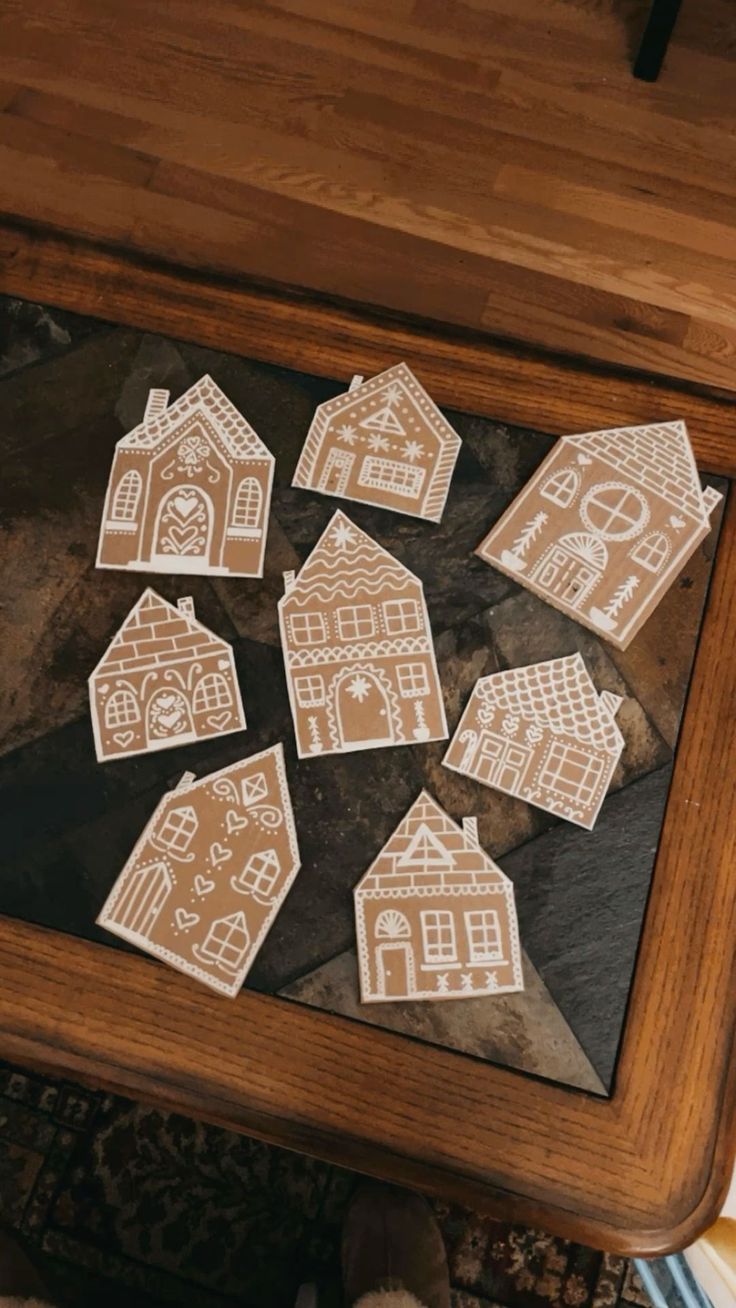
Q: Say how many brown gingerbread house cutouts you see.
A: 8